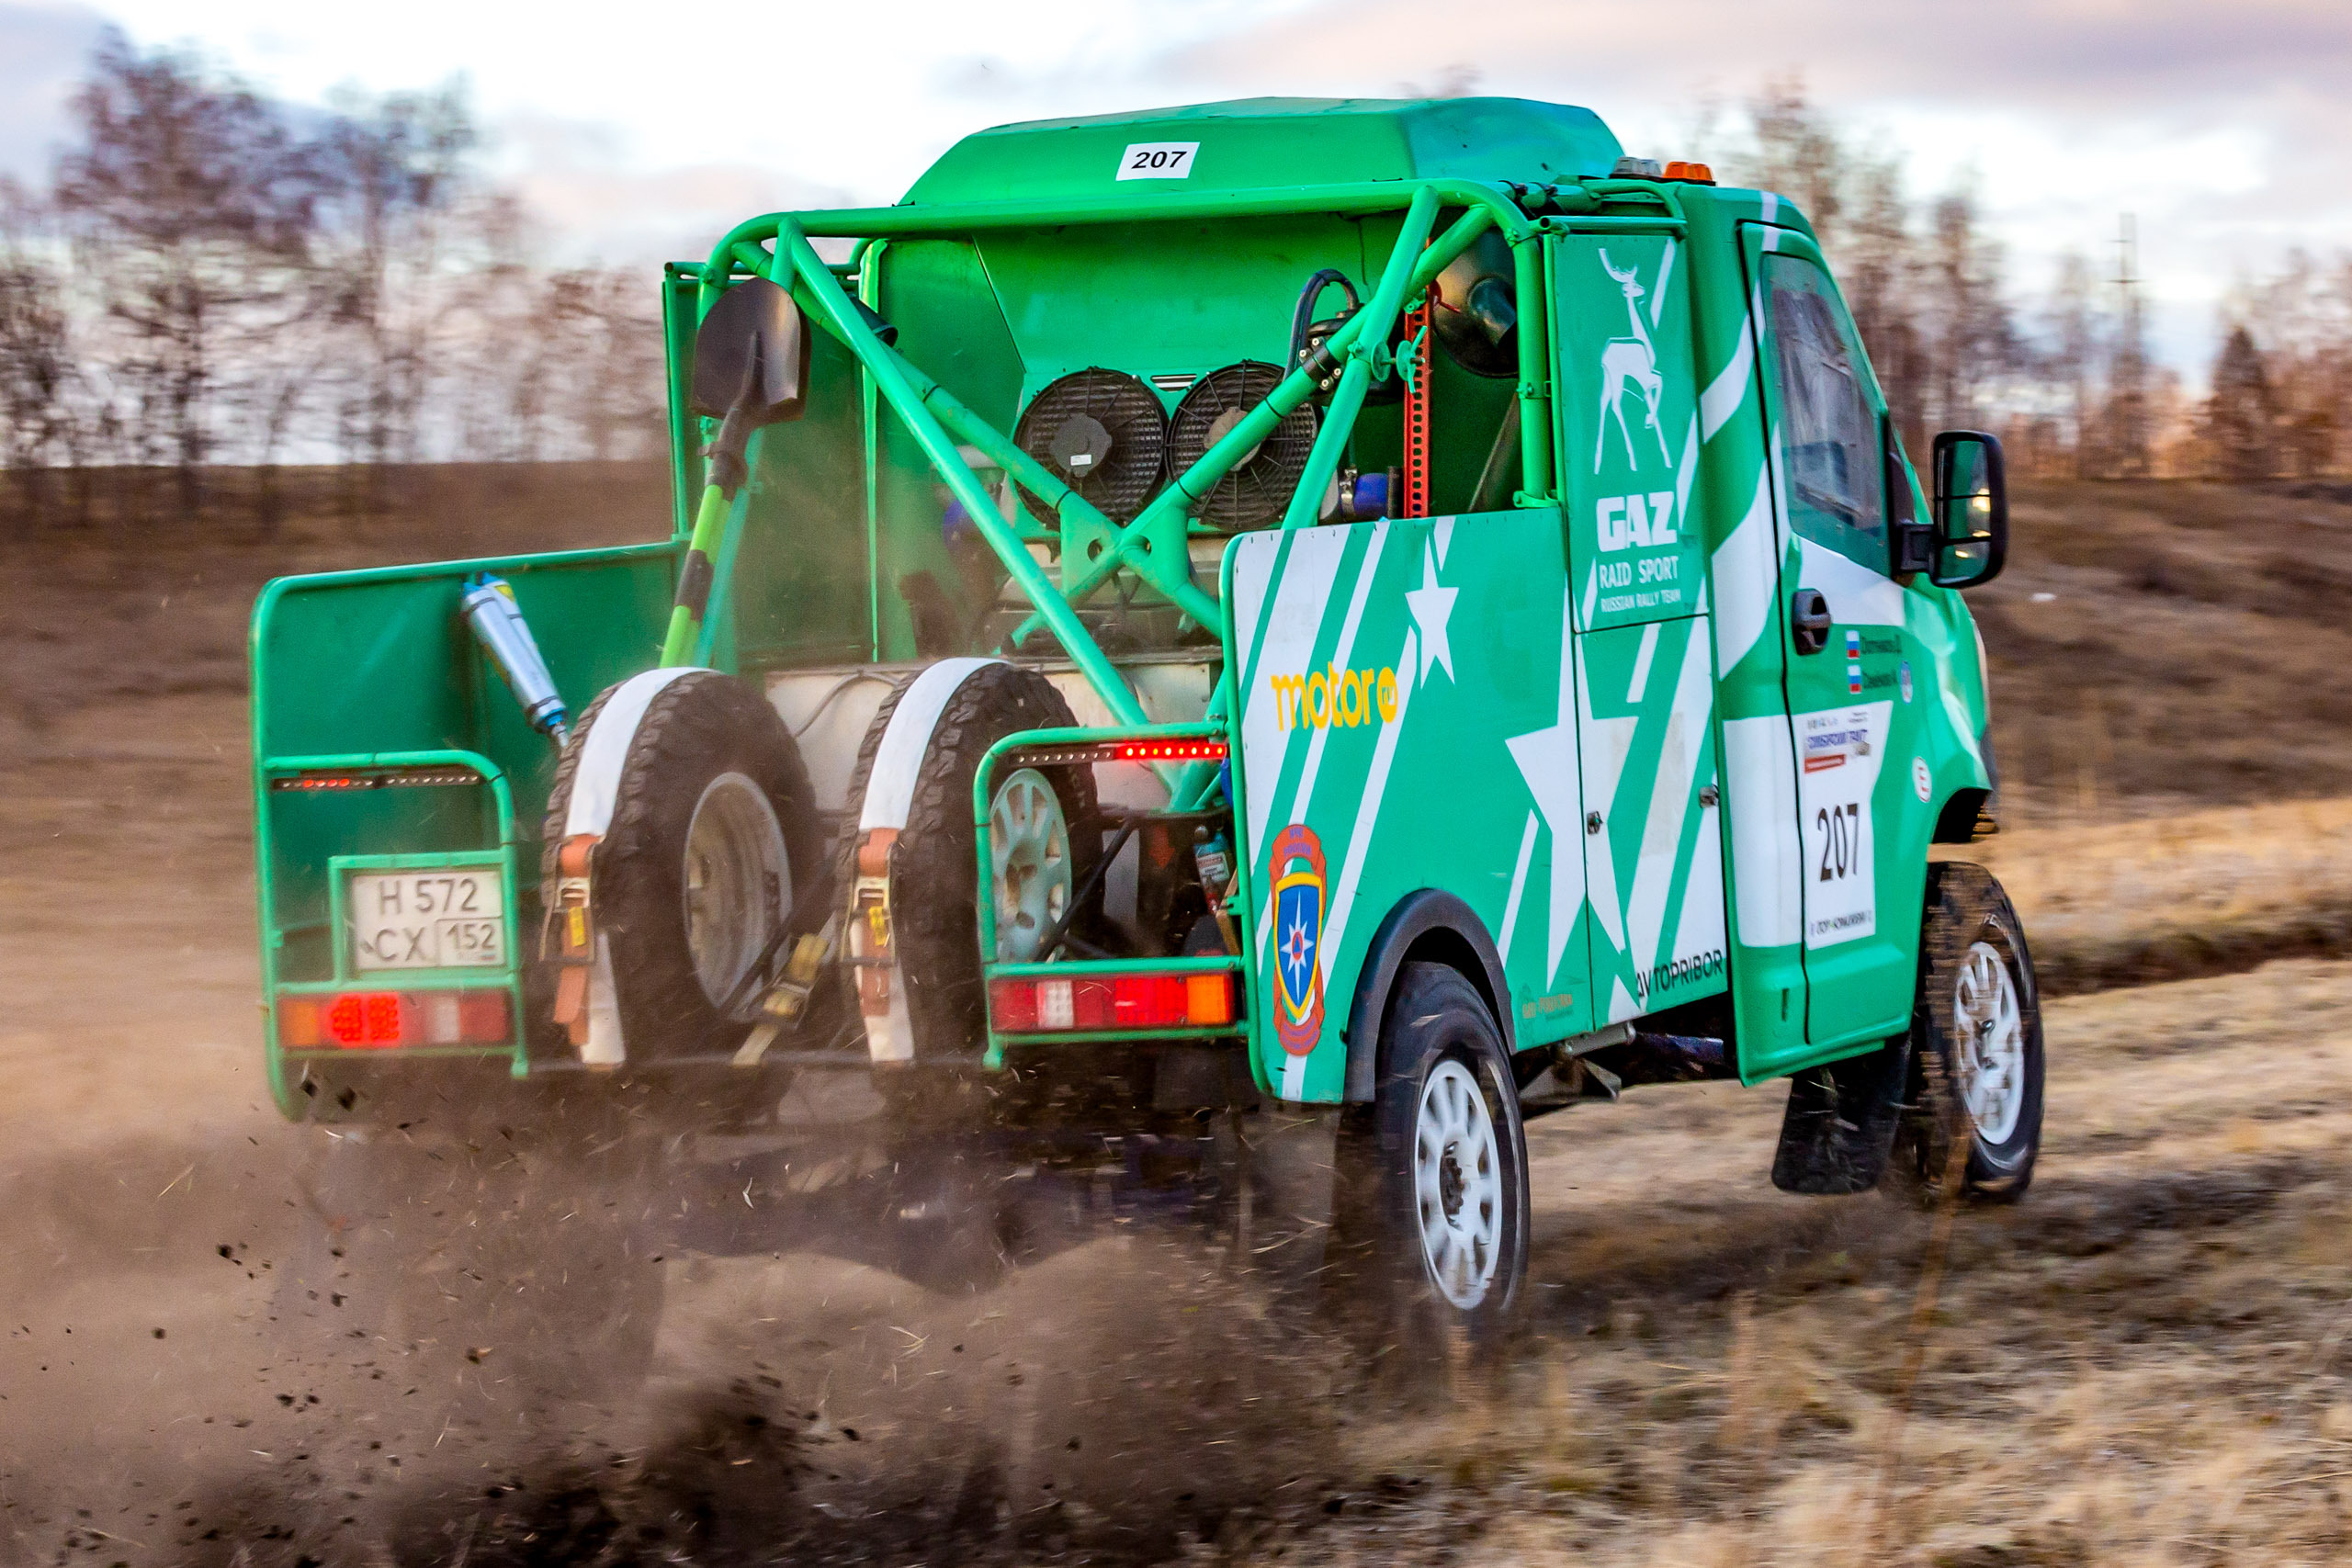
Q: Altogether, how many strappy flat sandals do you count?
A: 0